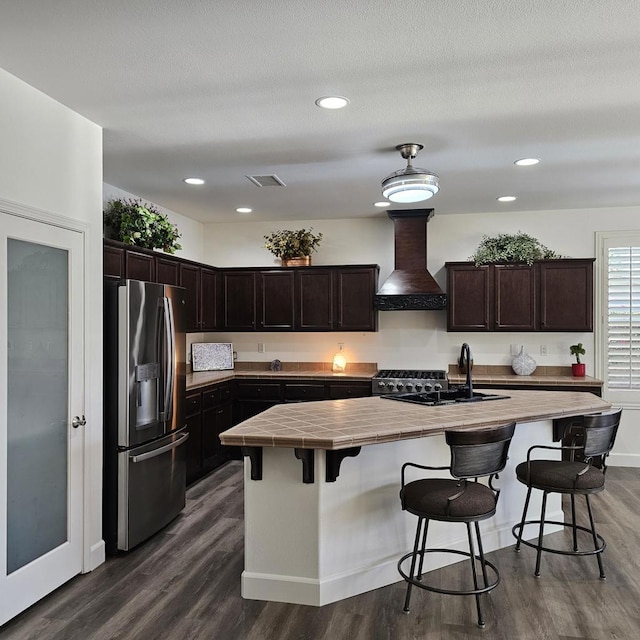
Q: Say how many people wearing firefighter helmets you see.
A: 0